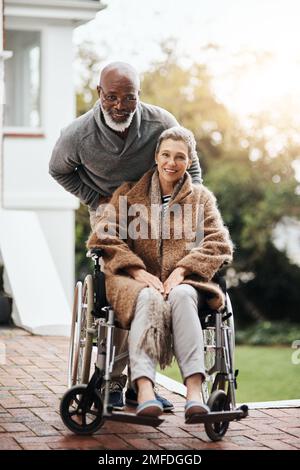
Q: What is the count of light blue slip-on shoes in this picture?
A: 2